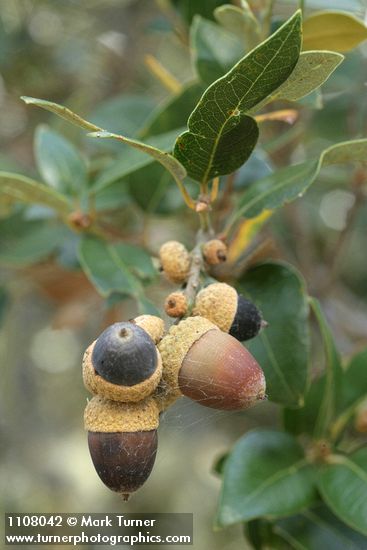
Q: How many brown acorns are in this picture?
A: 2